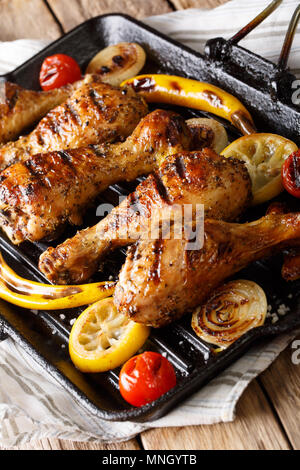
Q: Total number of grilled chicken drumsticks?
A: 5